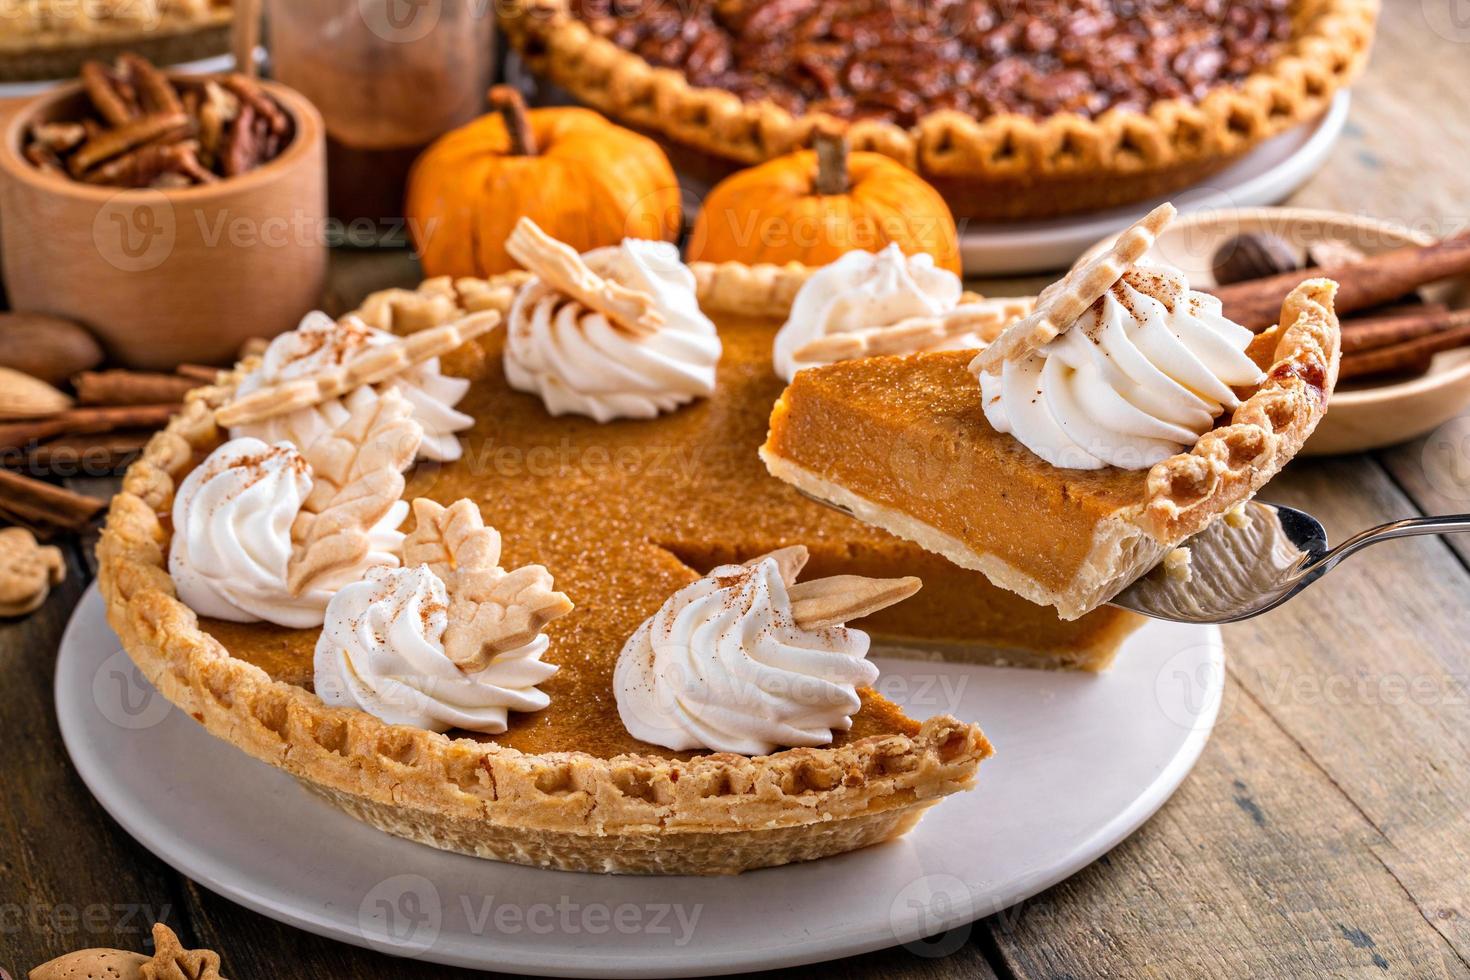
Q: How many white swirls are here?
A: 7